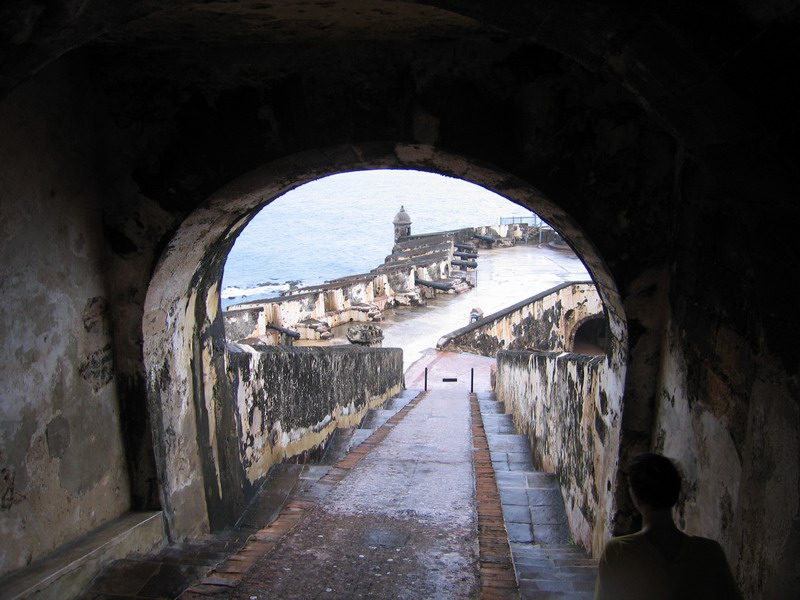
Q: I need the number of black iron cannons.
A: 6